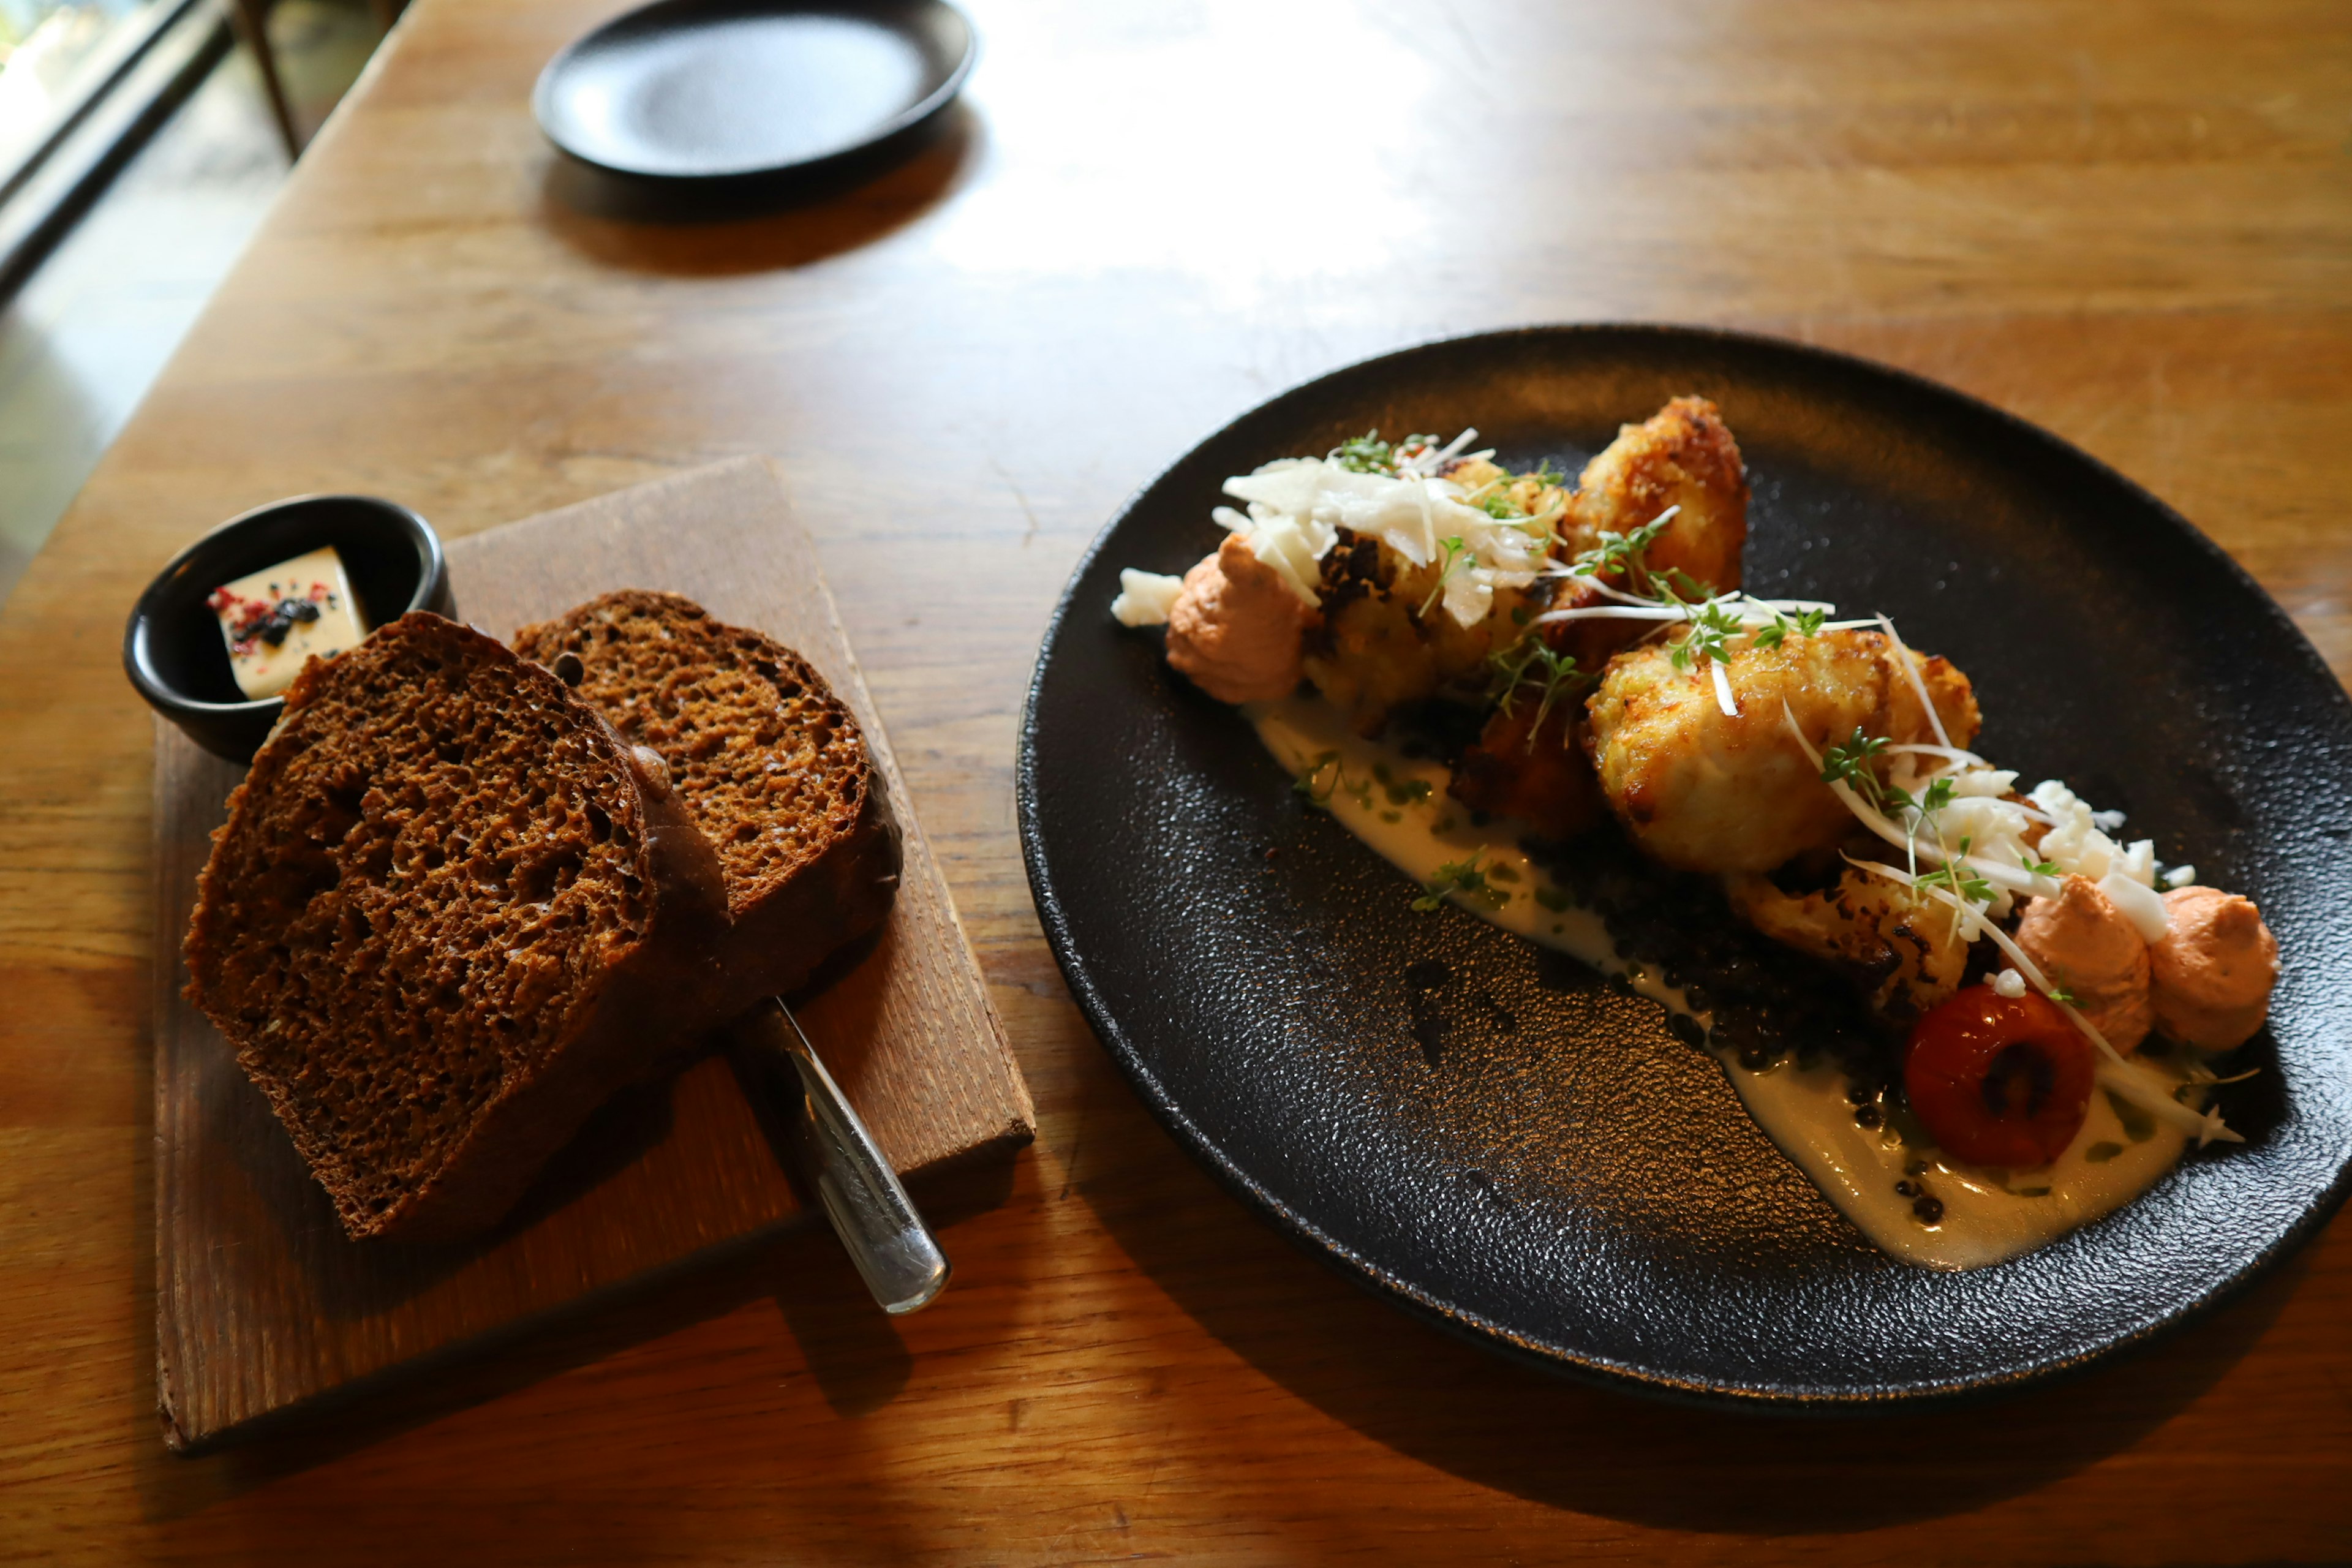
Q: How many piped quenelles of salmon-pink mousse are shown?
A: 3